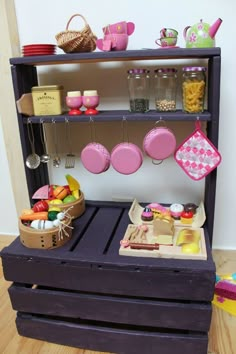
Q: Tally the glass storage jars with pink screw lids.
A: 3